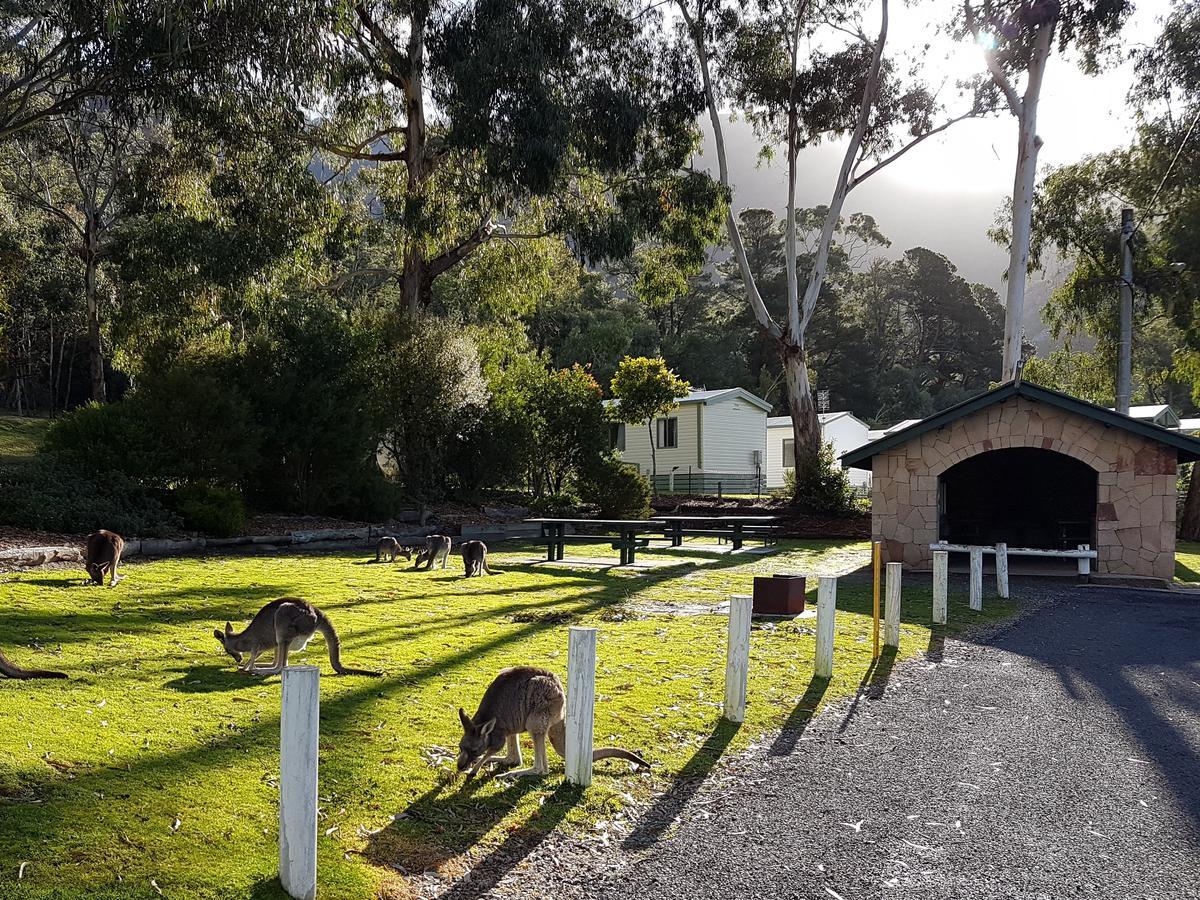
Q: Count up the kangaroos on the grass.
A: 7